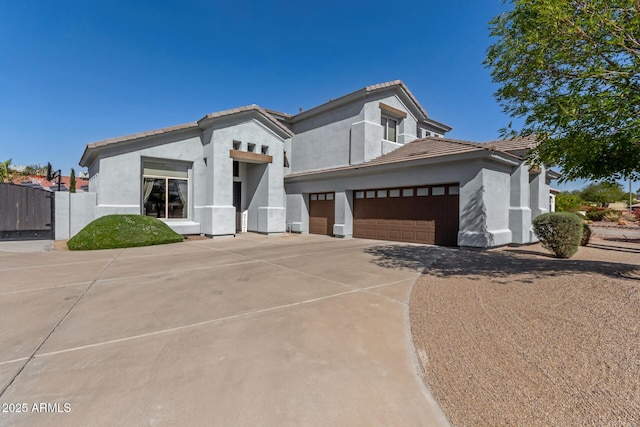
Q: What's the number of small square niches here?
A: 3